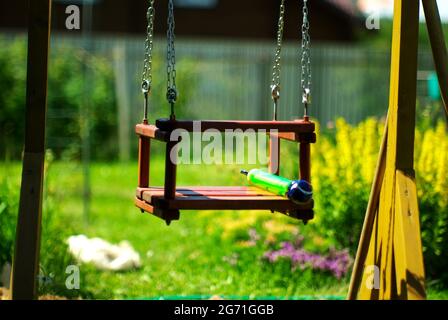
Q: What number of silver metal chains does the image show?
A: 4